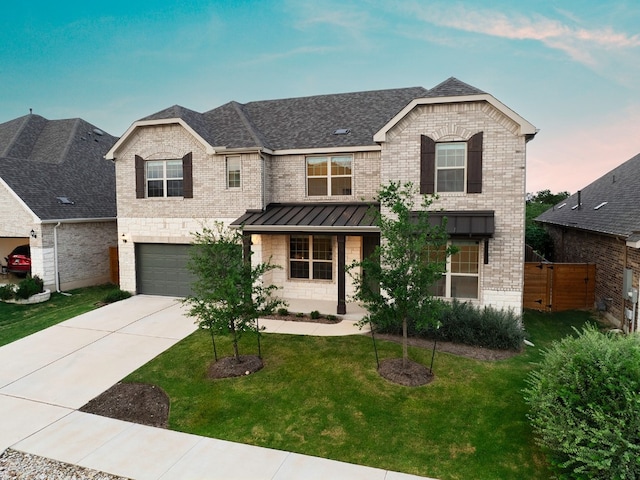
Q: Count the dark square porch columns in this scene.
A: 2